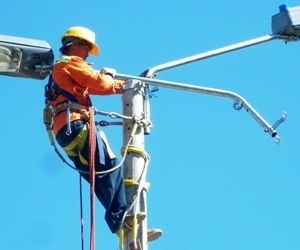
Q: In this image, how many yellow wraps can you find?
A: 2